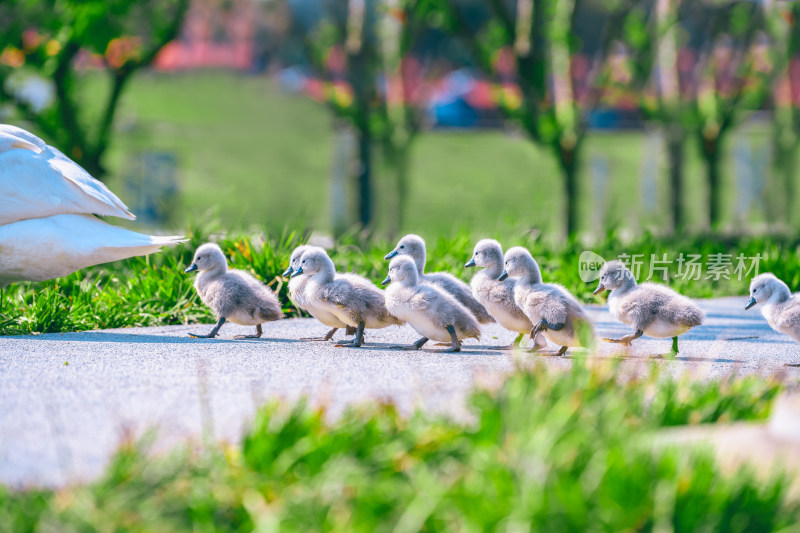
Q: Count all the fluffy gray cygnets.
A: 9